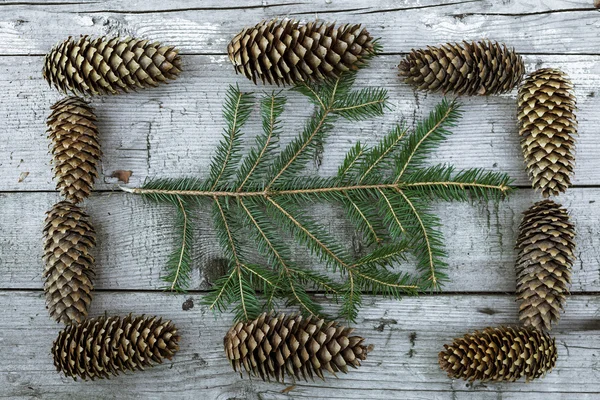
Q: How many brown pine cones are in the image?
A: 10